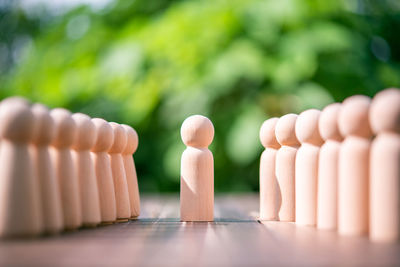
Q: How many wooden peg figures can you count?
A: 14